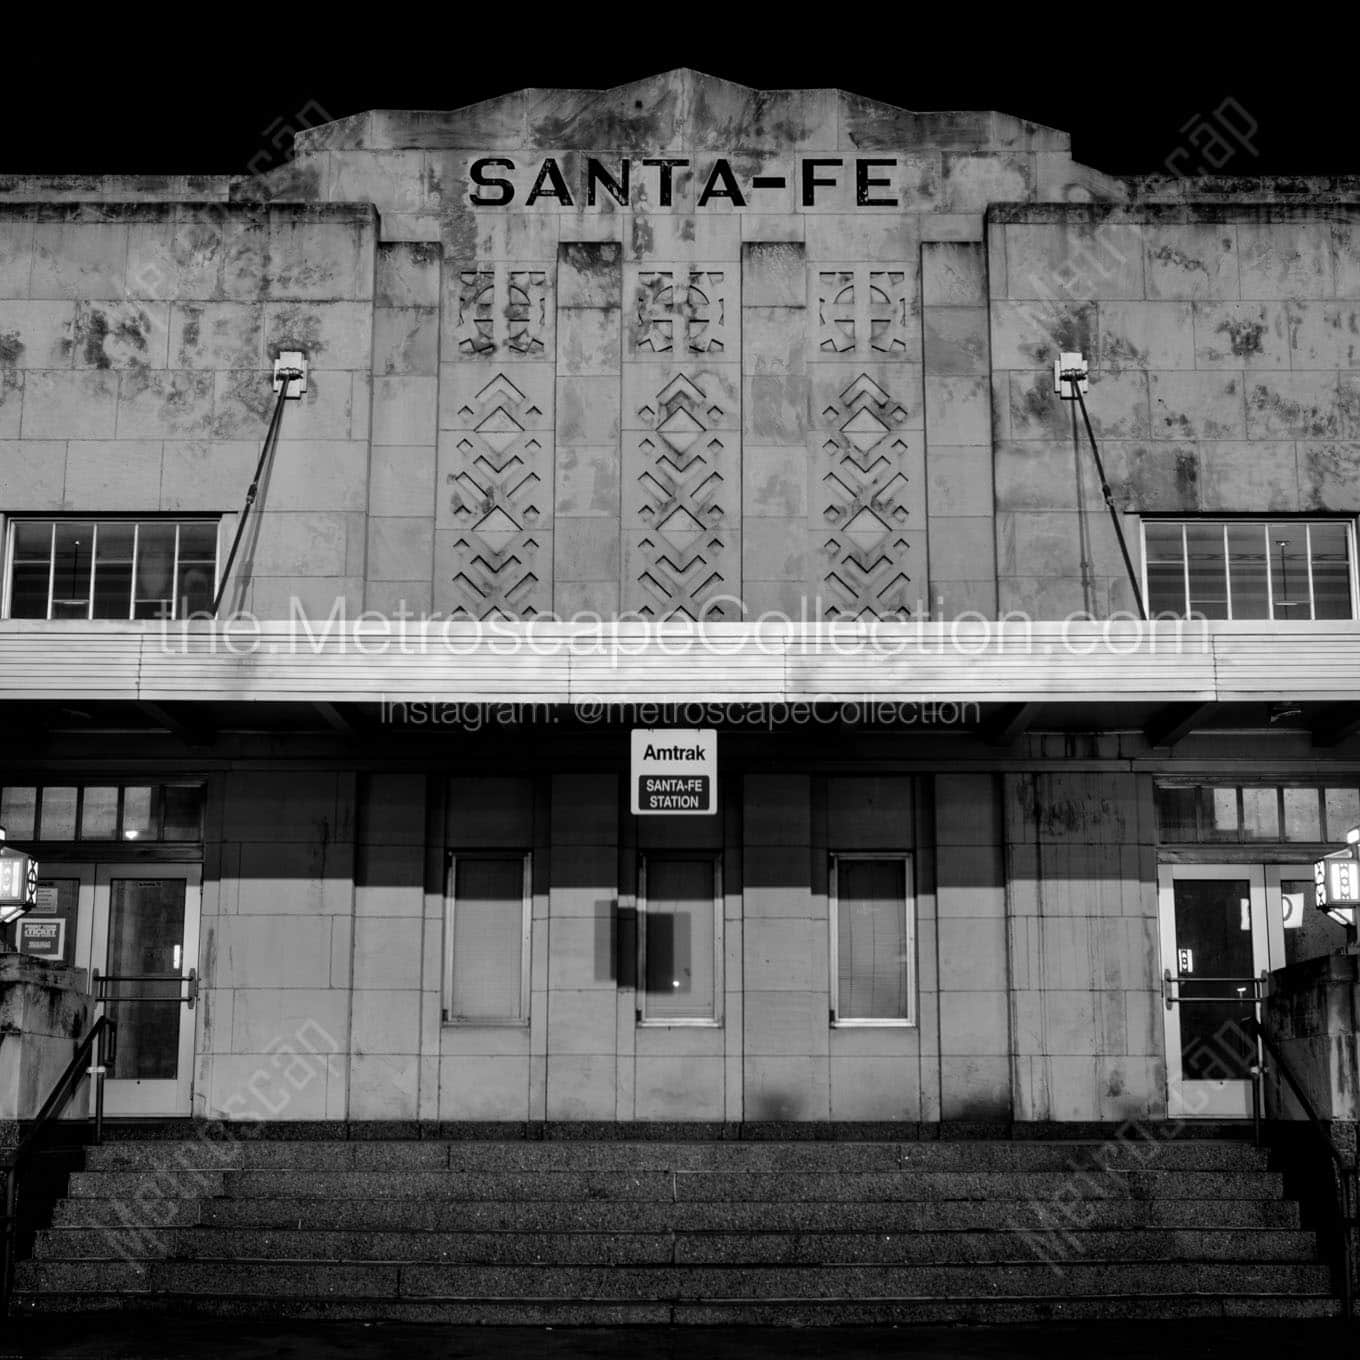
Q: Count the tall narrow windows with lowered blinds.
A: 3